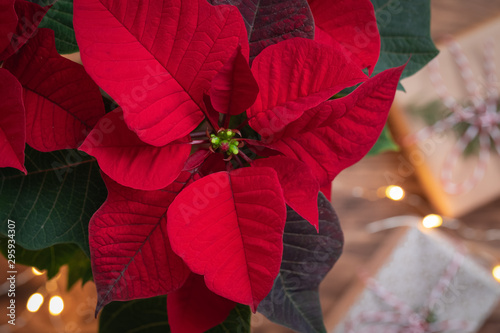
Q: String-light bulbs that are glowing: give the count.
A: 6